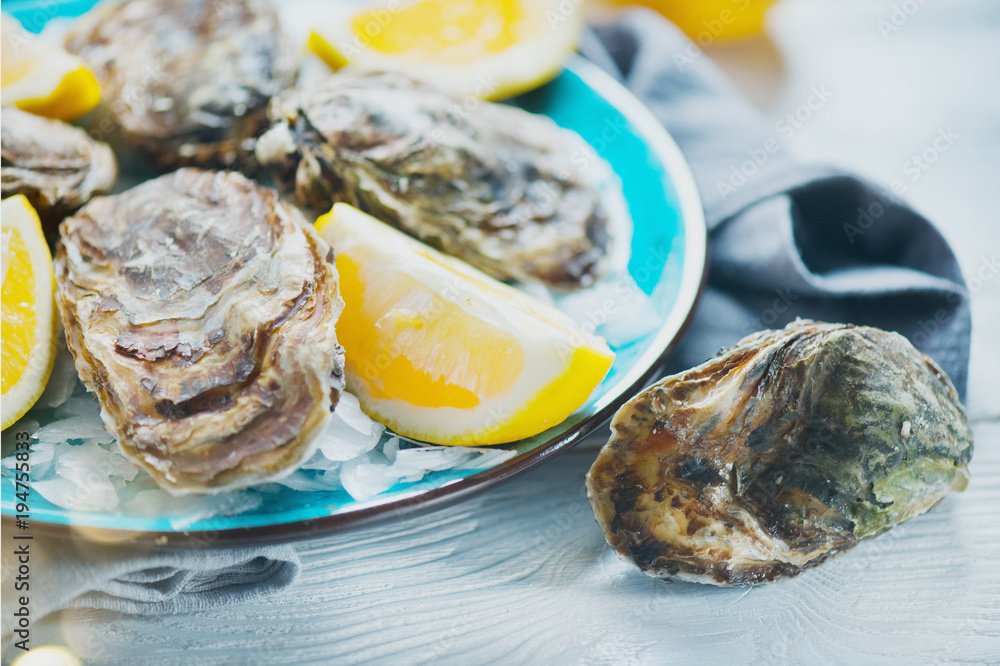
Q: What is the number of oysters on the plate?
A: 4